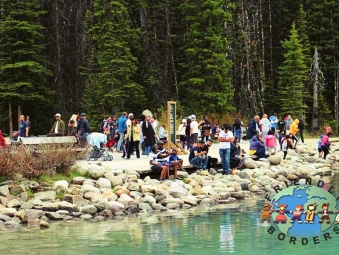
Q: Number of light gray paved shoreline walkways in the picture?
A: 1